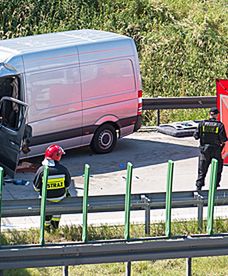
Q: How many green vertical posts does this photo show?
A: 6